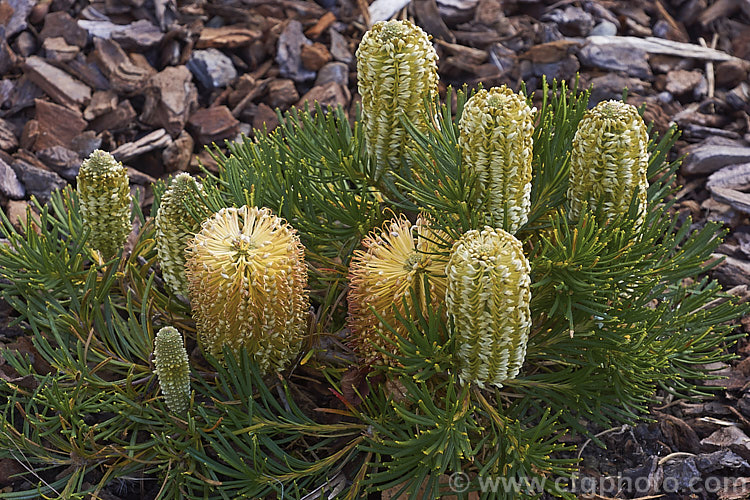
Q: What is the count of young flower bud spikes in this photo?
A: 7